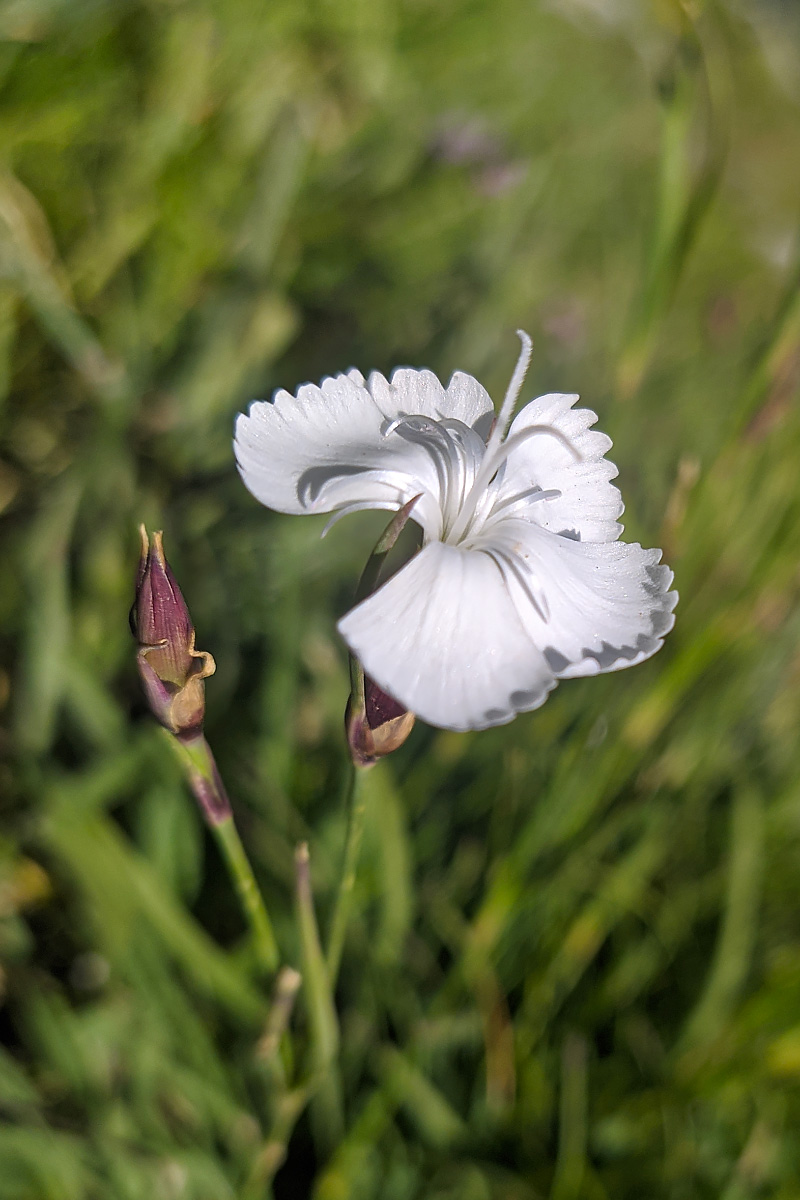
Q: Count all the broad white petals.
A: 5